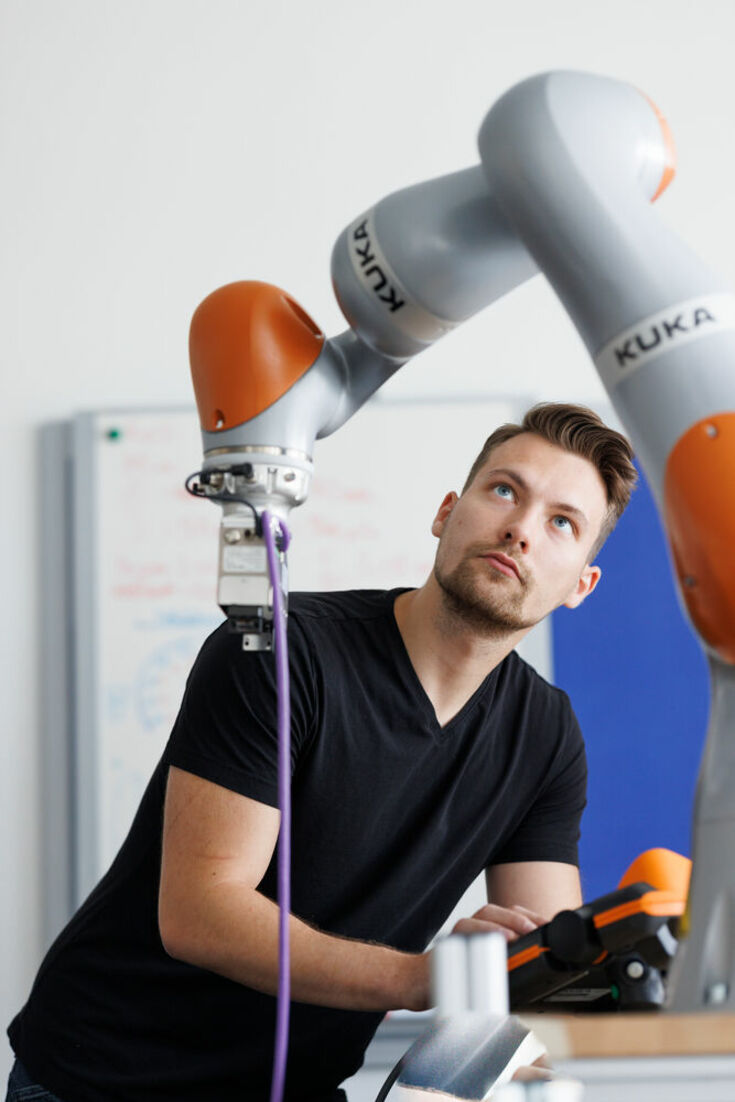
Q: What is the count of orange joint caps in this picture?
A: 3